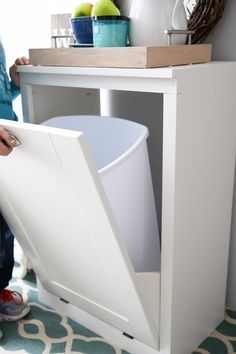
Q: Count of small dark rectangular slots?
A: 2